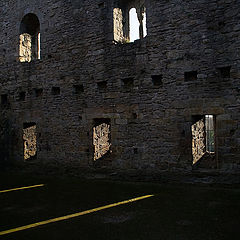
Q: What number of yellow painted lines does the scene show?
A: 2